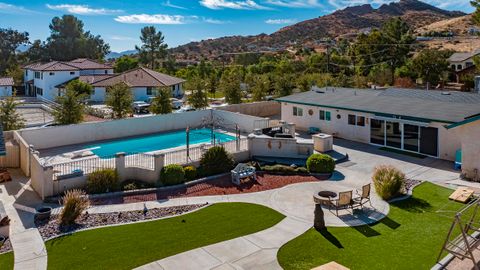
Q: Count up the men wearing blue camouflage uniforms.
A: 0